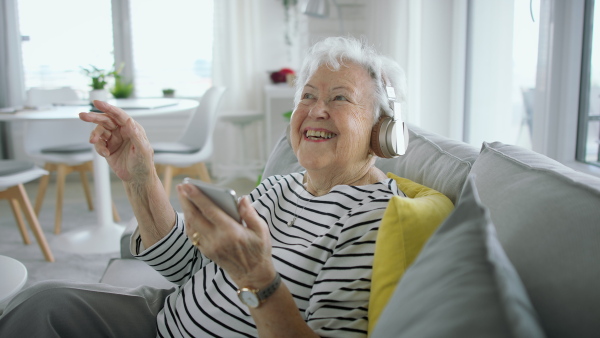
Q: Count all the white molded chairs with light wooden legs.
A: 3